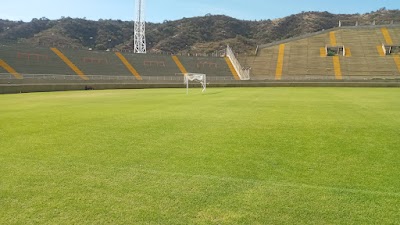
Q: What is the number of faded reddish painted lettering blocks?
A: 4